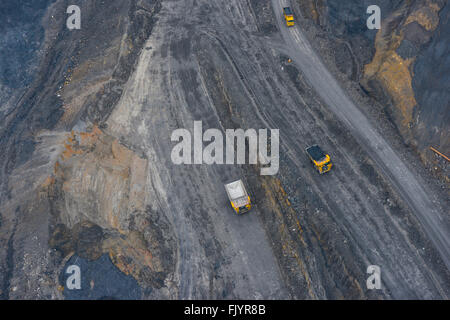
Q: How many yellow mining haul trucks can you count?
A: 3